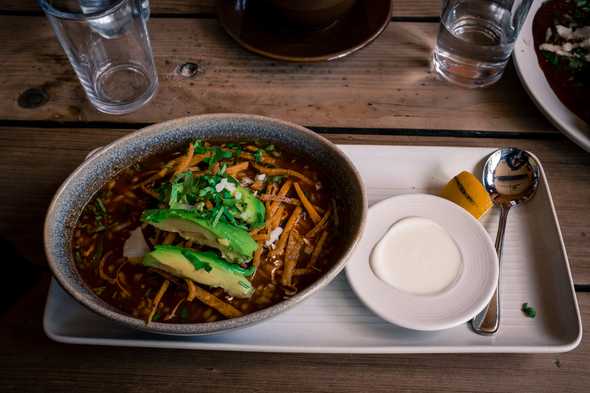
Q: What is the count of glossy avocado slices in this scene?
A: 3